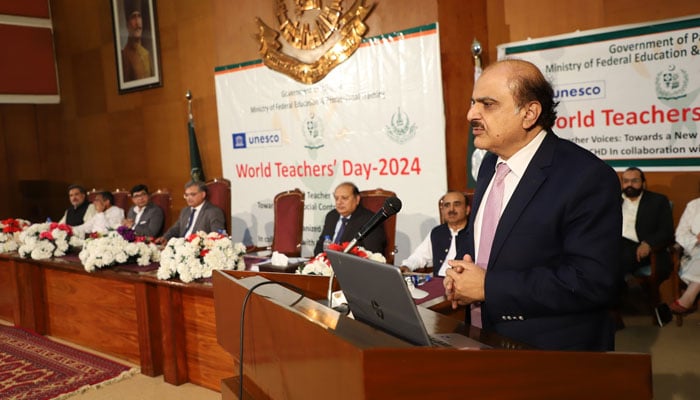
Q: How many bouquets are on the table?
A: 5